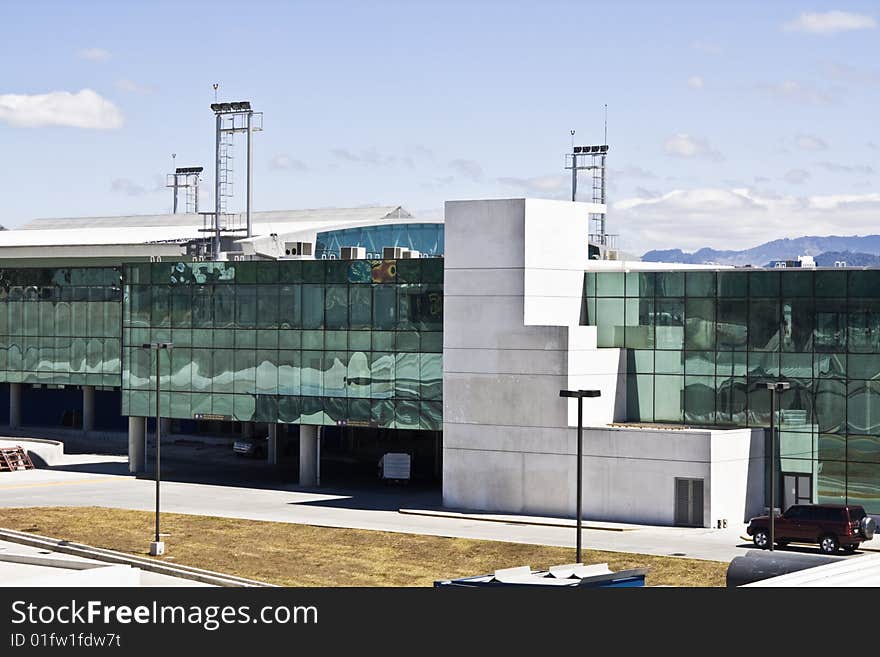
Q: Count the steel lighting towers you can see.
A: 3